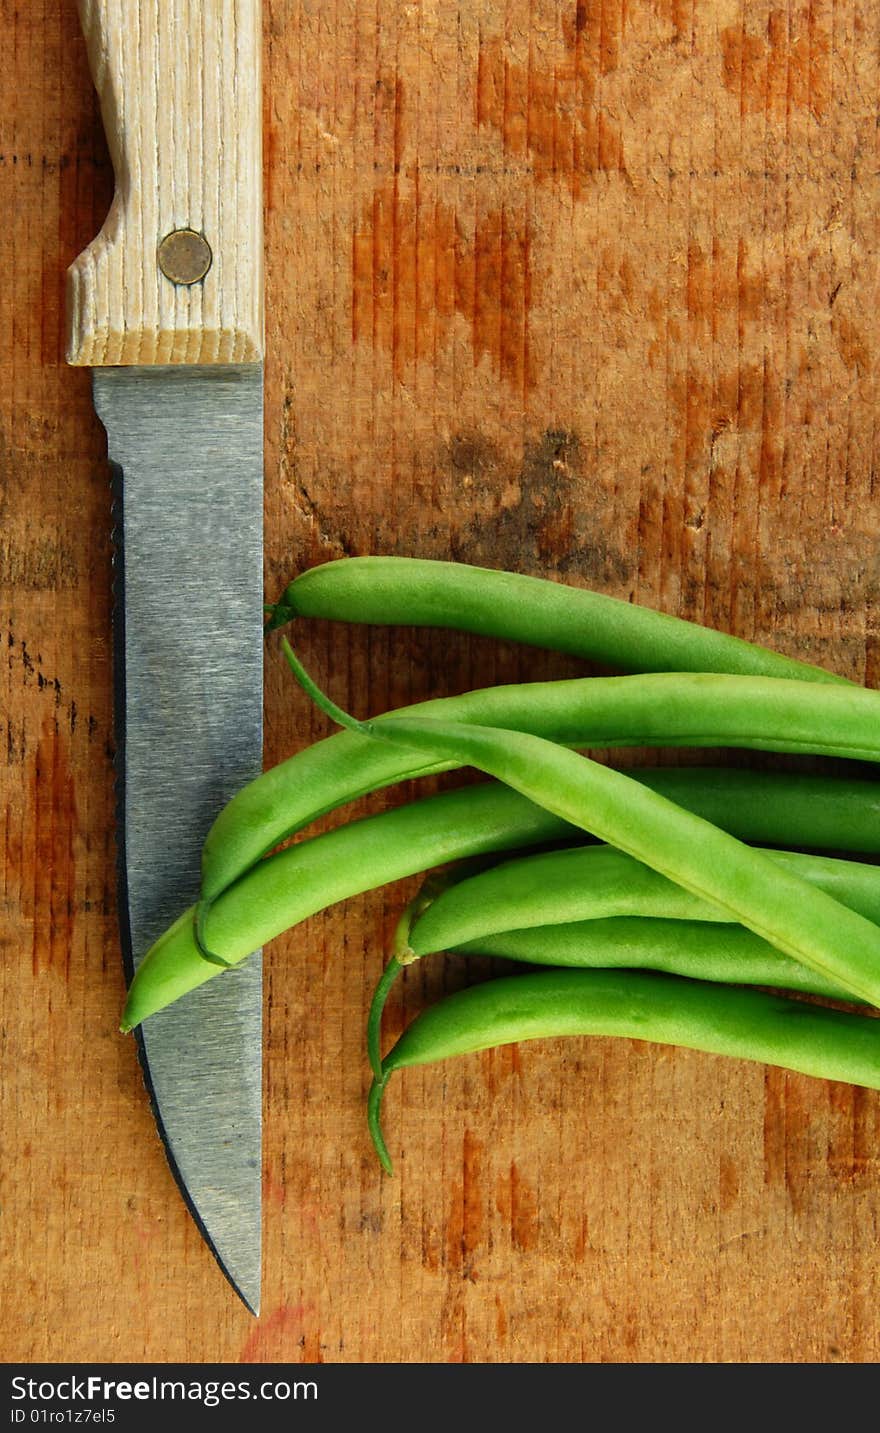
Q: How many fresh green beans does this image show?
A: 7